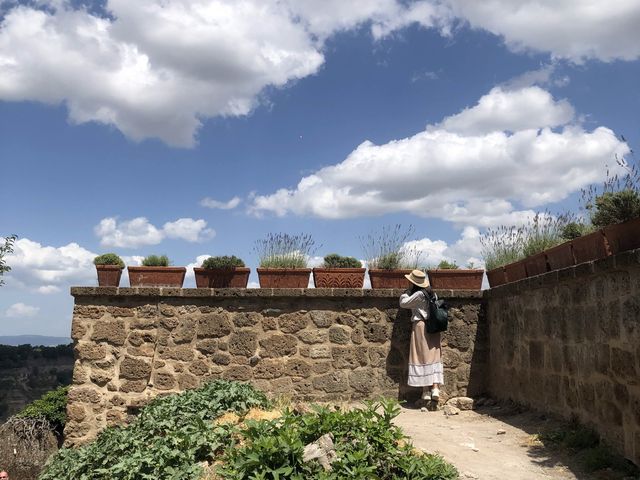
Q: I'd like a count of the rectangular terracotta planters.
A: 13